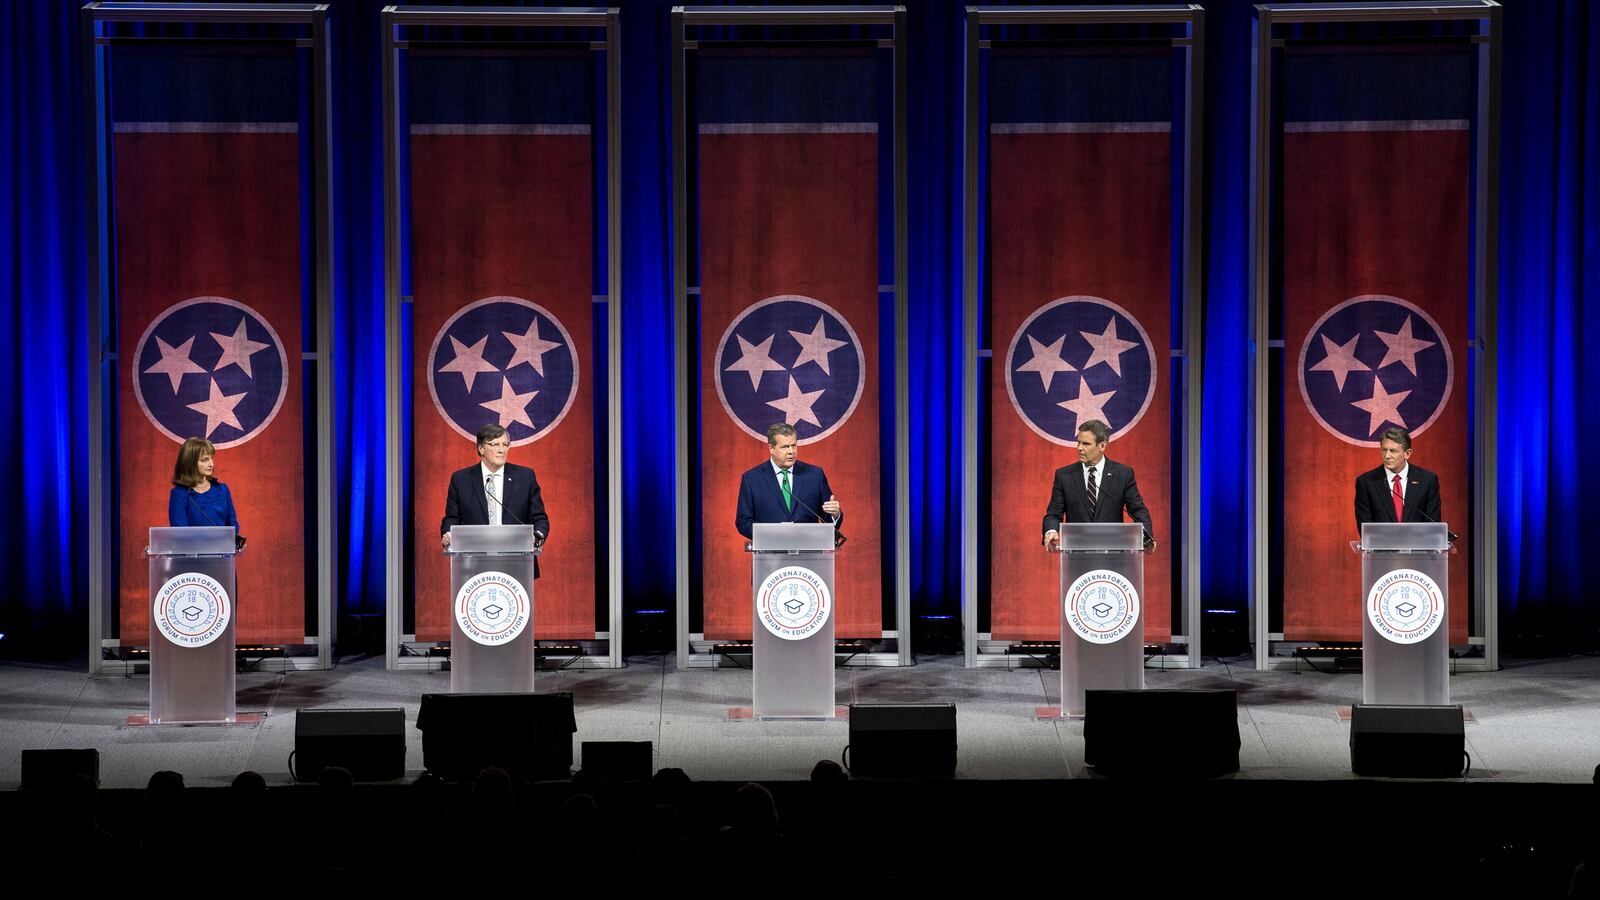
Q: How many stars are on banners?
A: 15